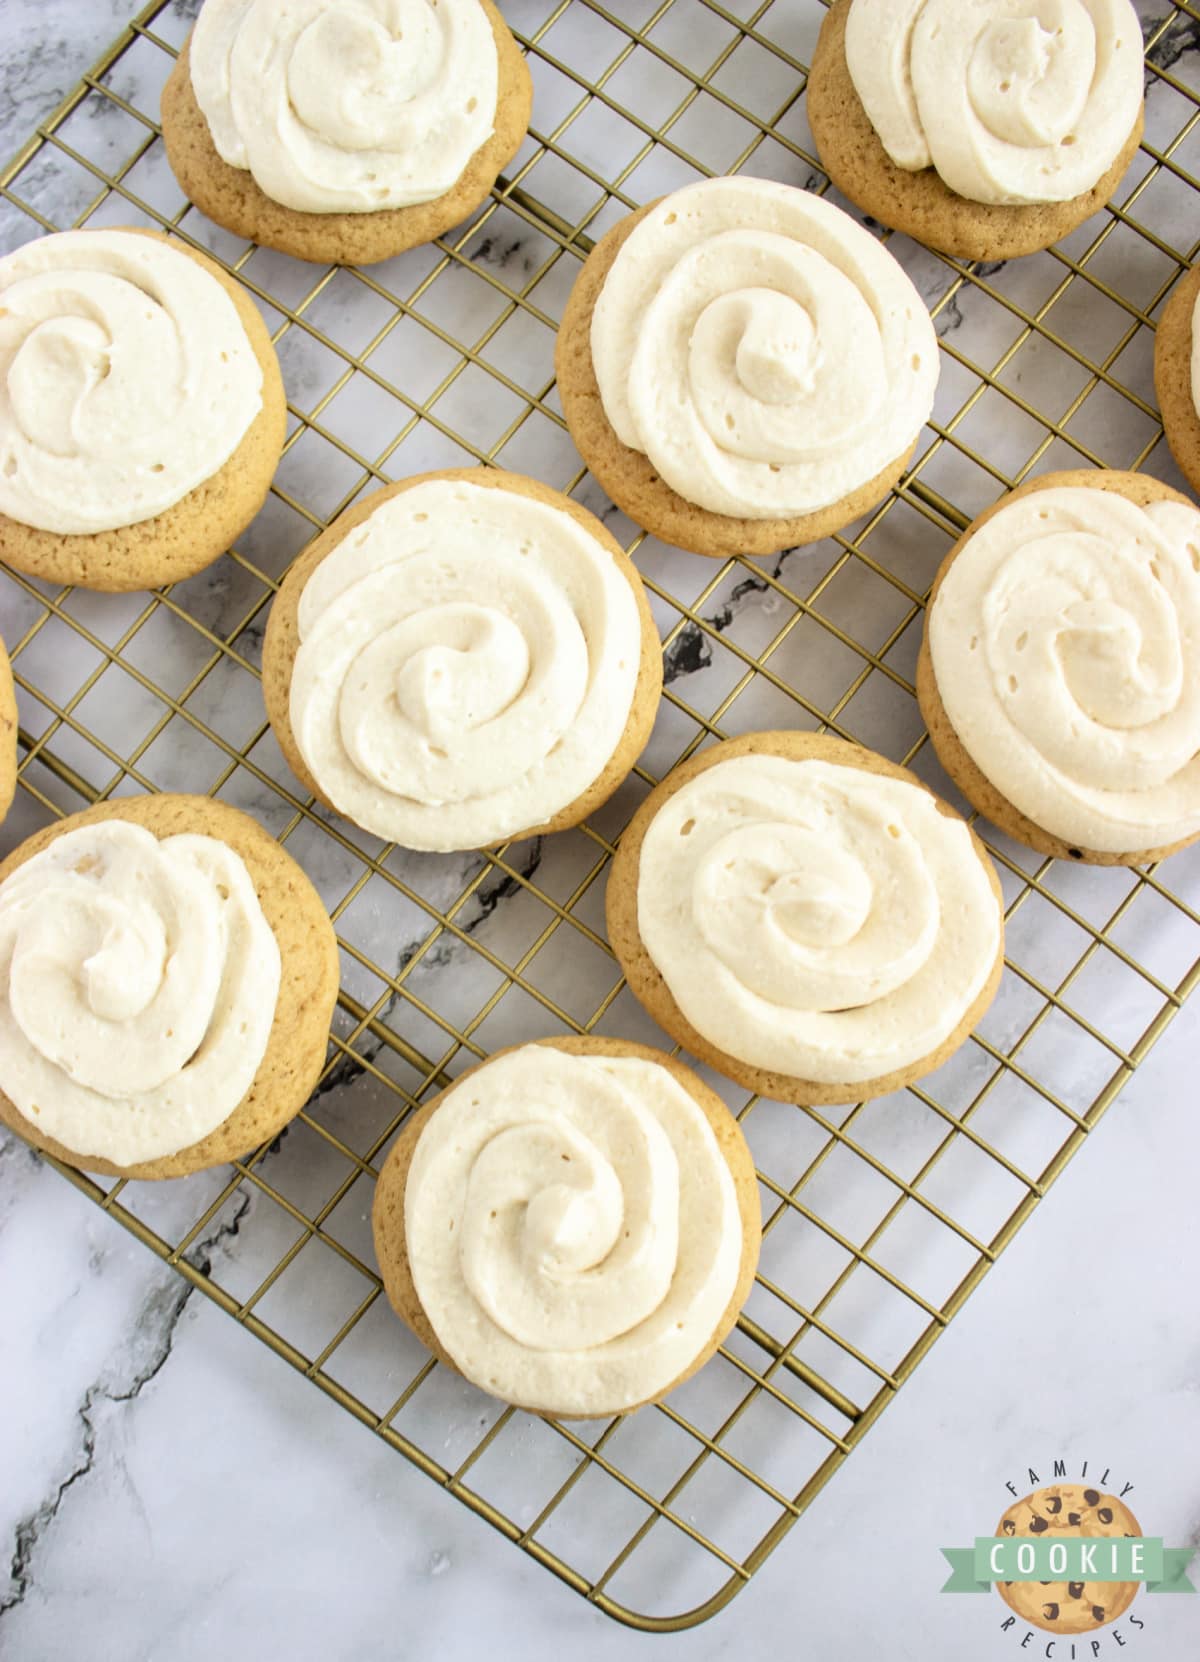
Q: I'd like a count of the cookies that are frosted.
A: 10